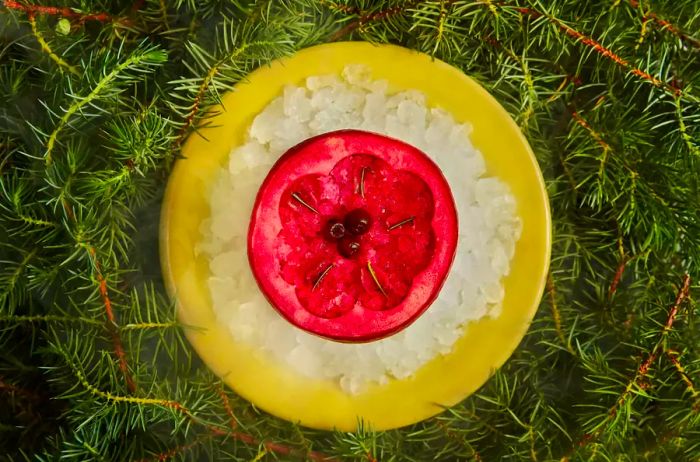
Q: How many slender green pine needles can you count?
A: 5